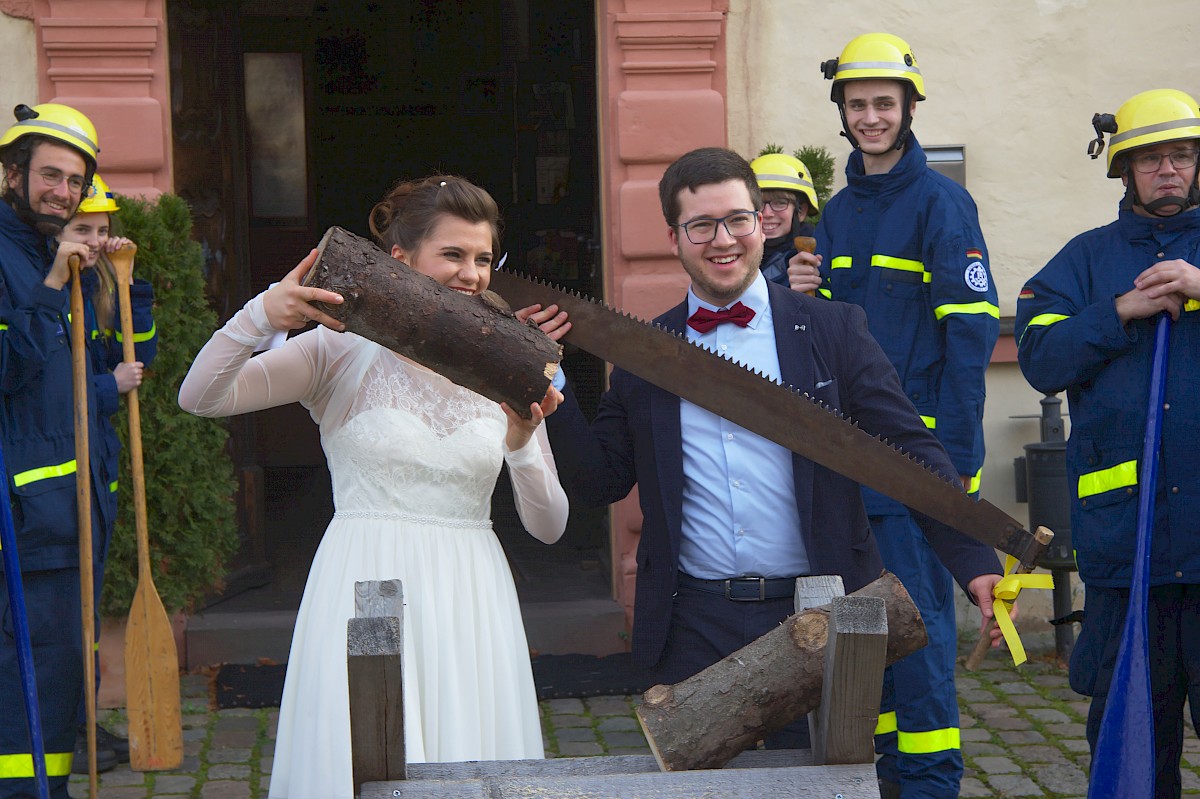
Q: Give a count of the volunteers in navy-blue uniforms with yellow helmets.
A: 5